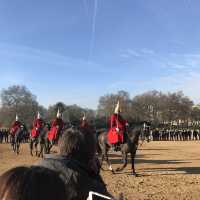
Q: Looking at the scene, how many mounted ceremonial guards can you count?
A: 5